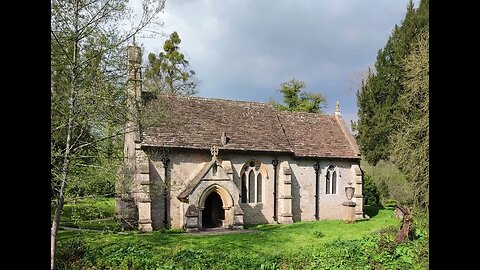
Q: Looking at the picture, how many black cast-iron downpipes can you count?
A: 3